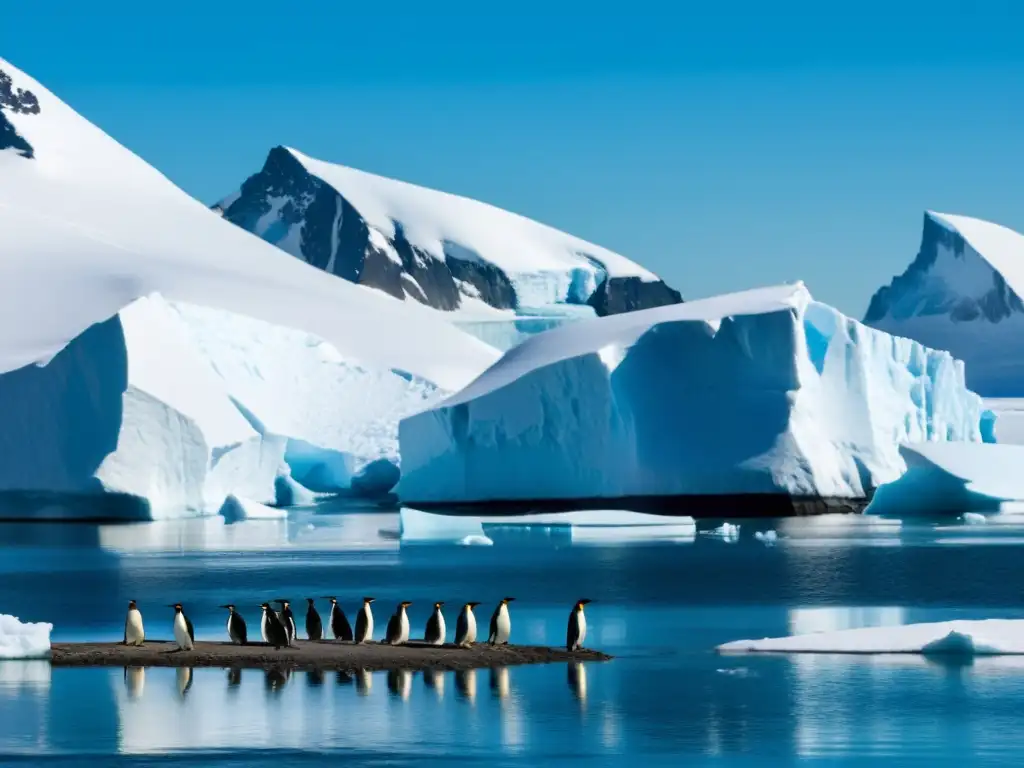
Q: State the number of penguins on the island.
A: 13